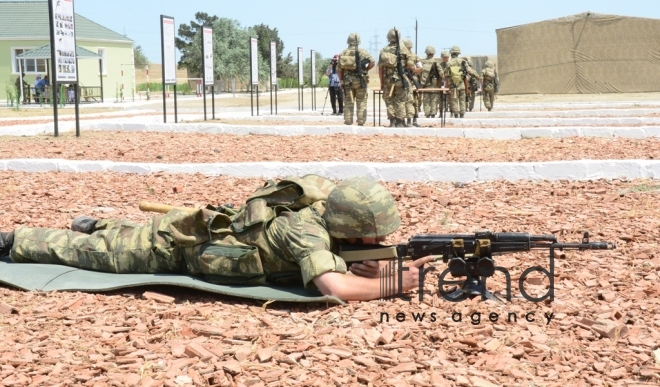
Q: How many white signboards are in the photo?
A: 7